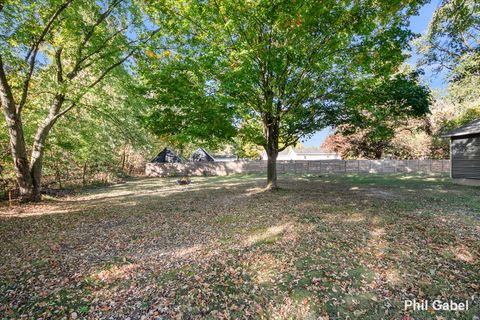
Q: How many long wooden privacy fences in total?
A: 1